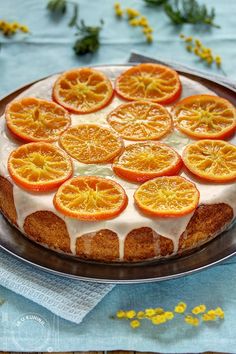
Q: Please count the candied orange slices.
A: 11